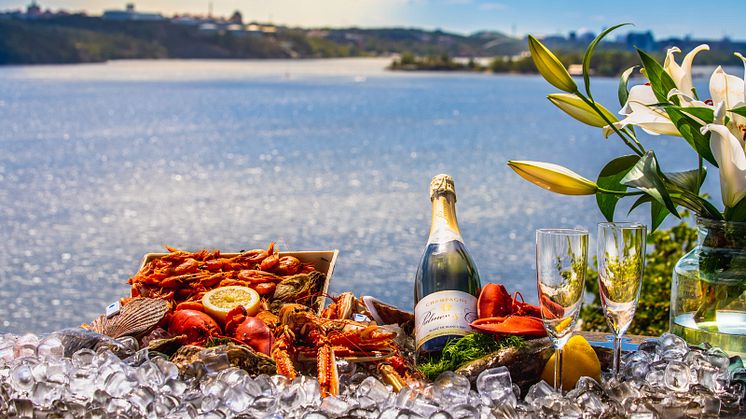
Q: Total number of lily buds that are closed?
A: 3